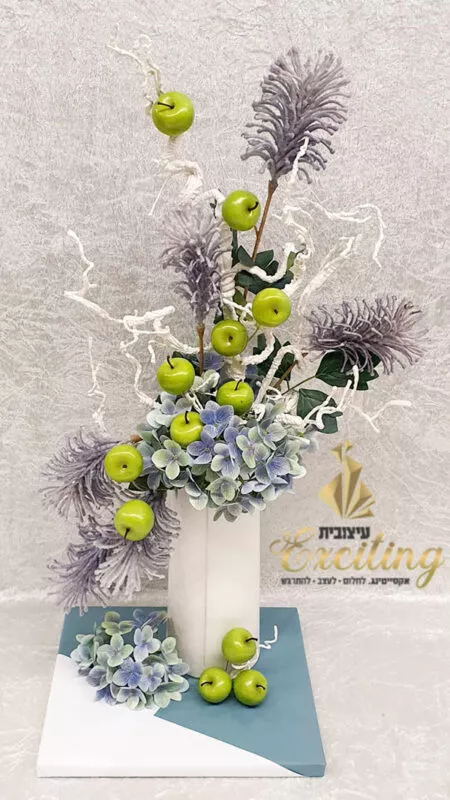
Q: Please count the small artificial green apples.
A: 12